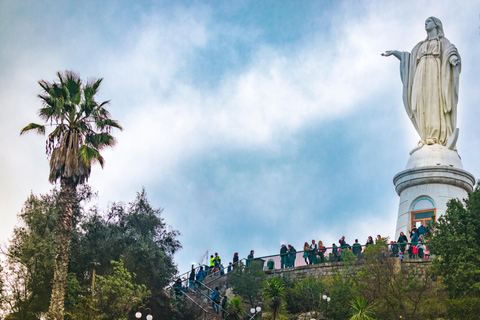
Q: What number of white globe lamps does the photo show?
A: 6